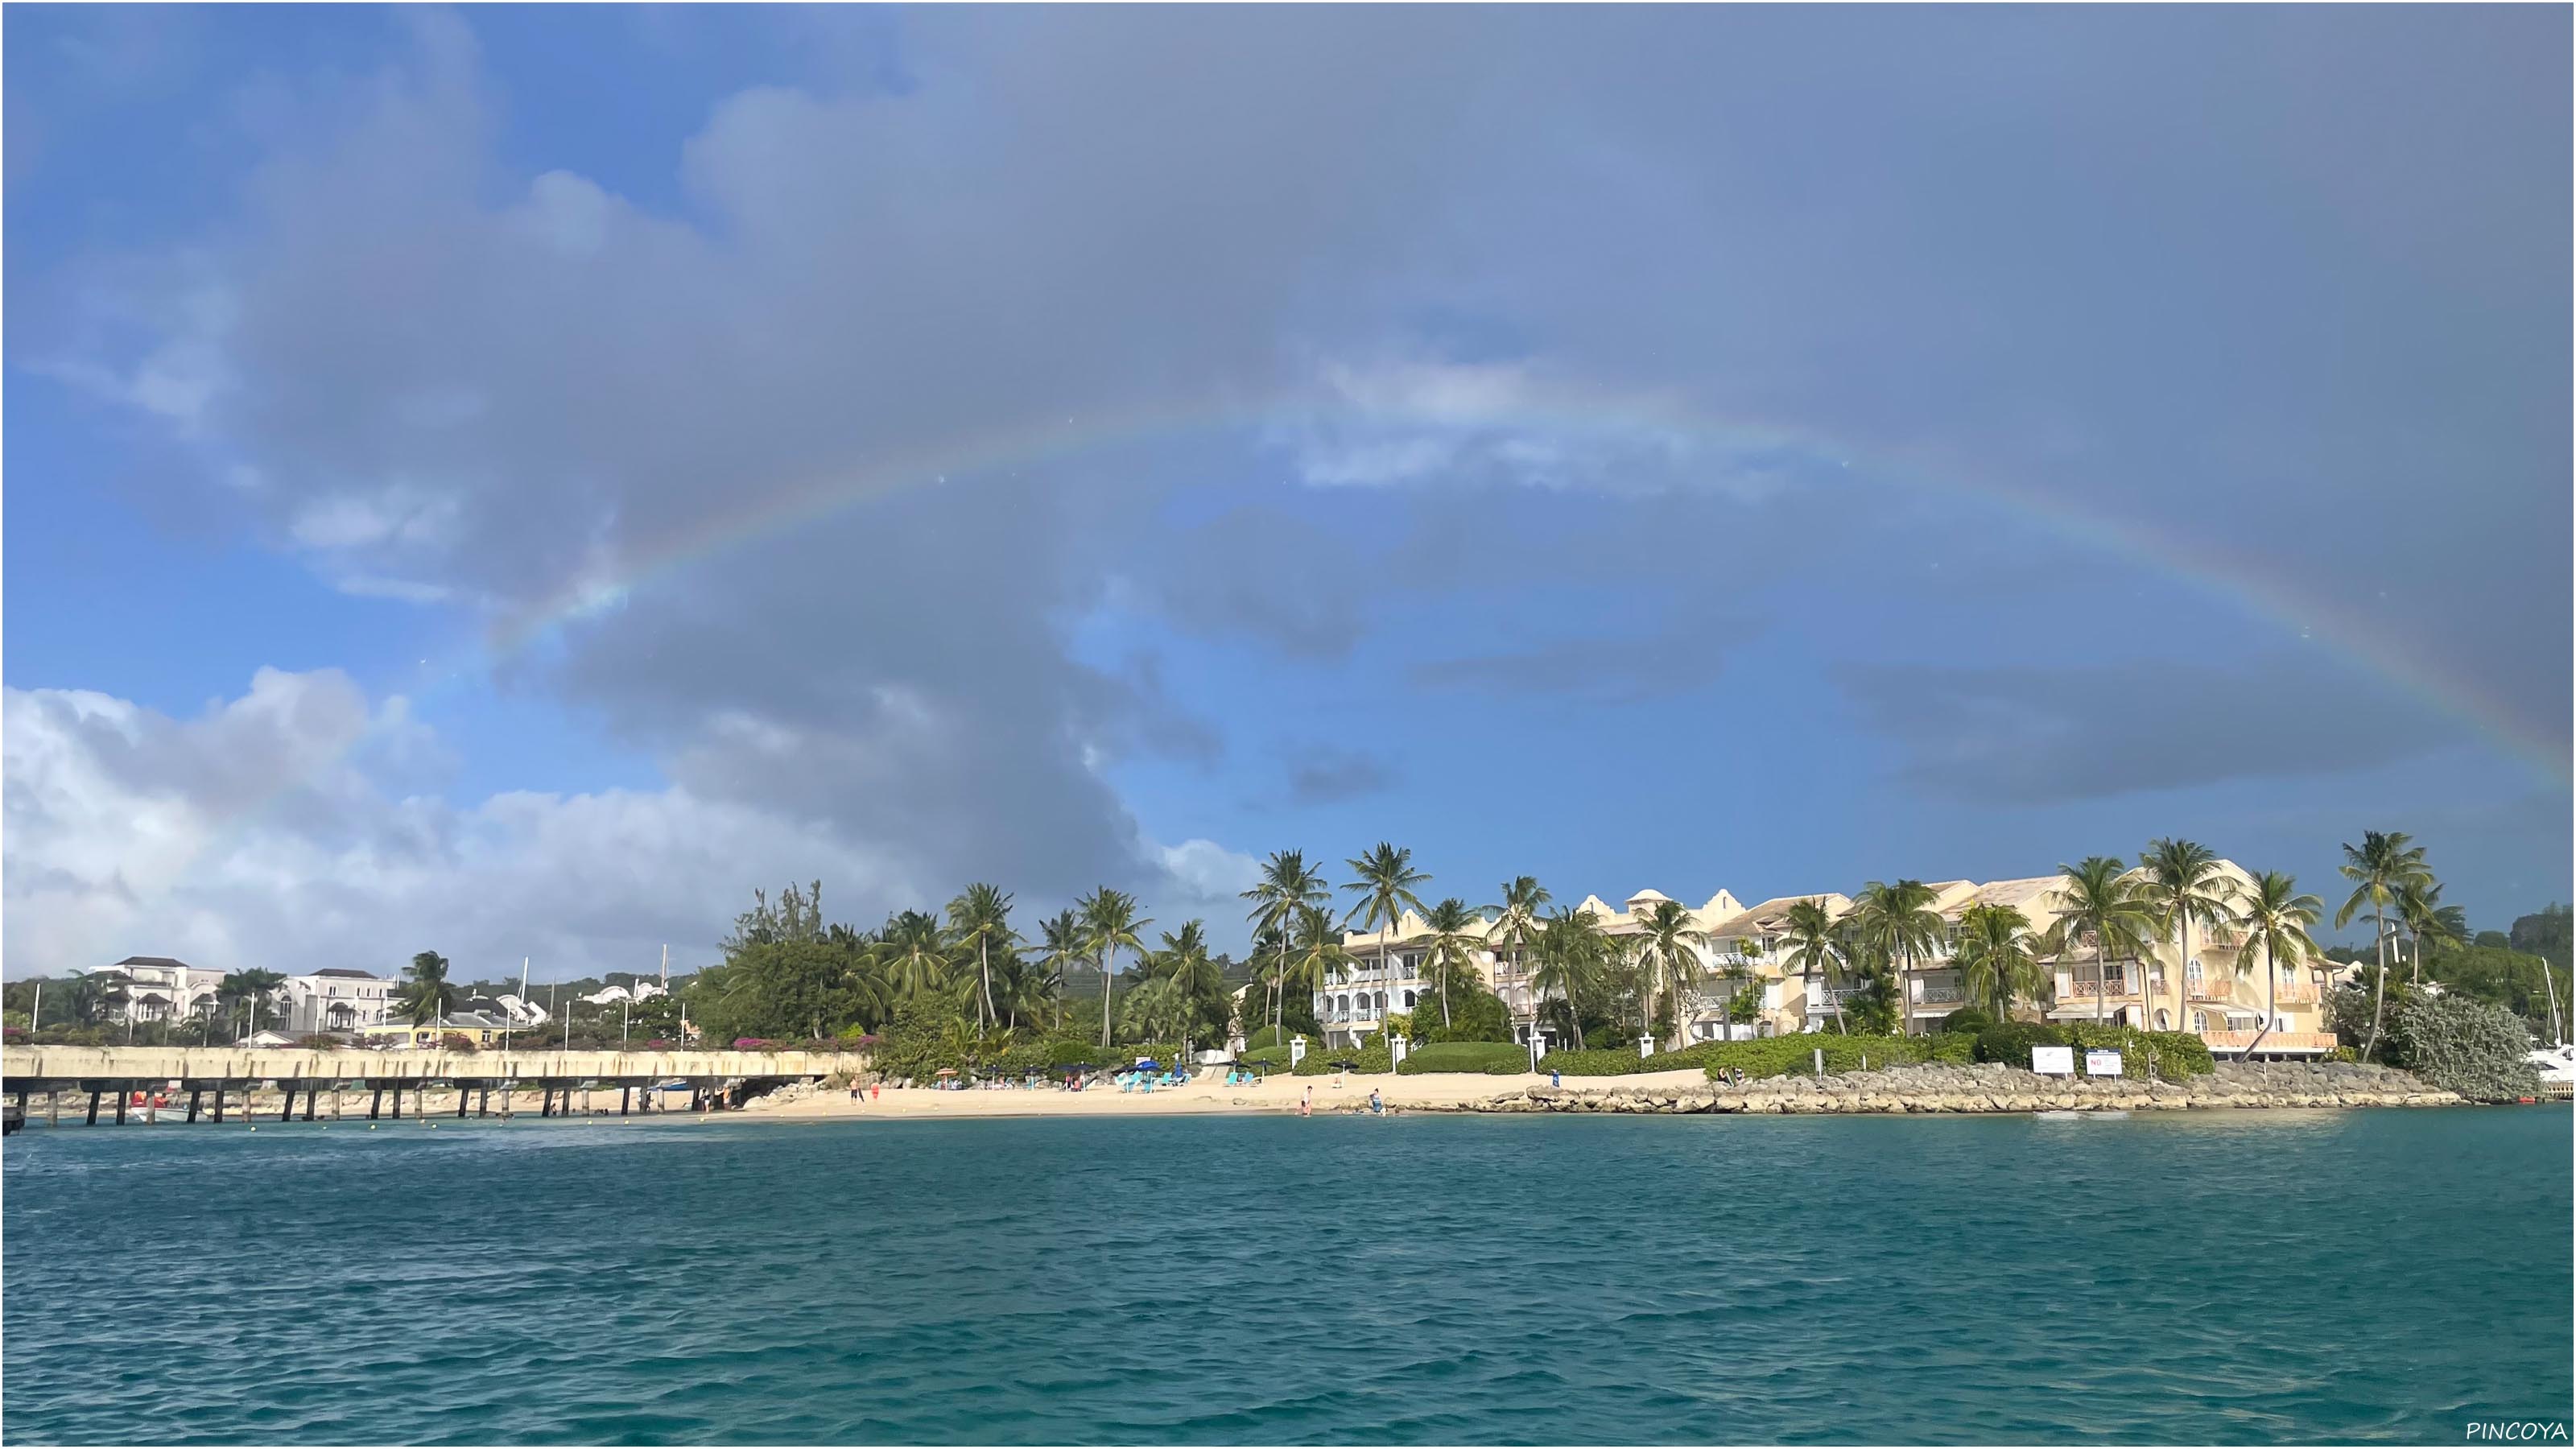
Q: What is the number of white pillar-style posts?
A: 4